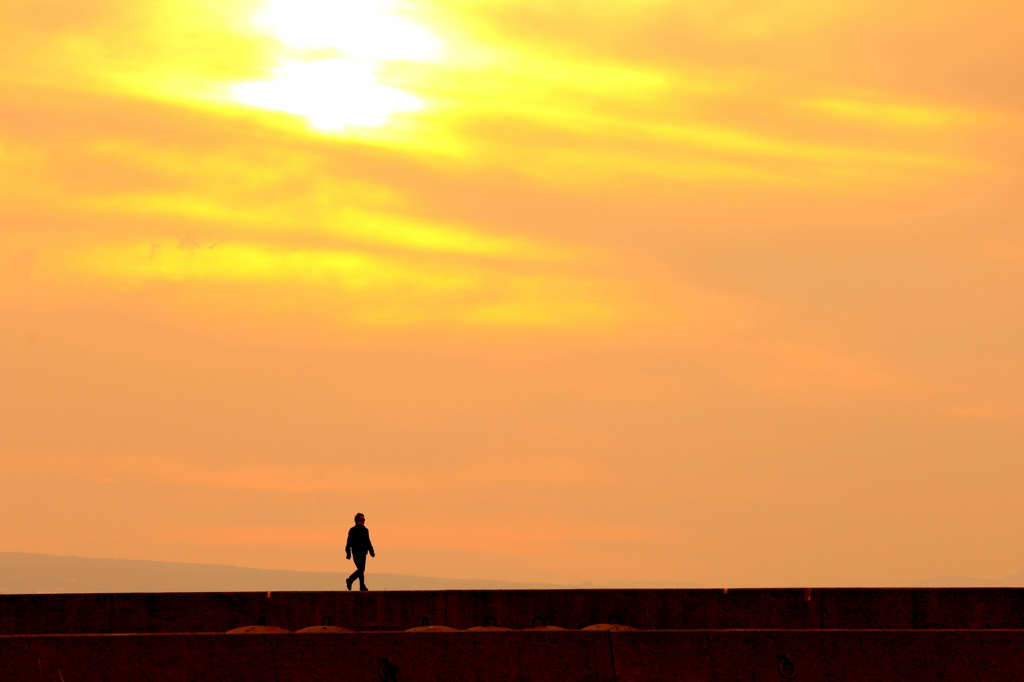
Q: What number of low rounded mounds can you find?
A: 6